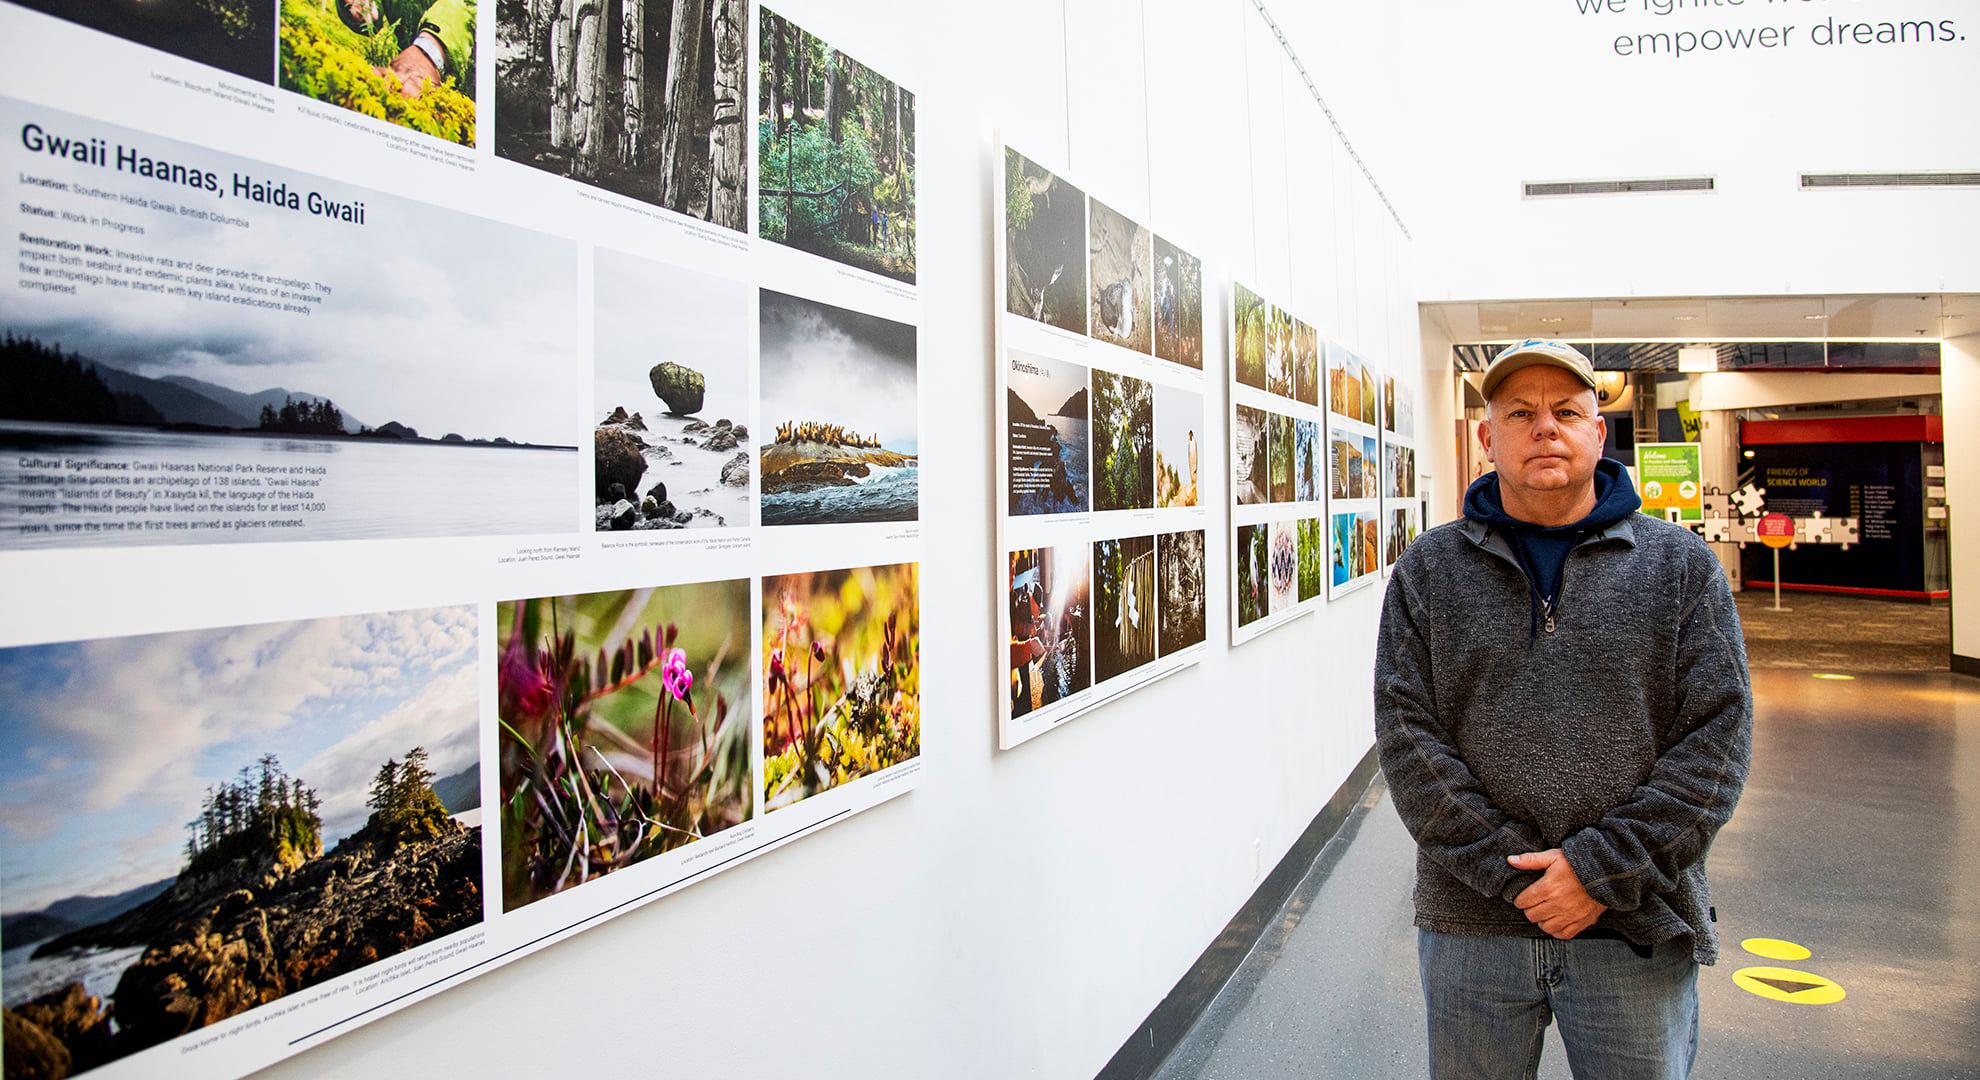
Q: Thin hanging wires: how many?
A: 8